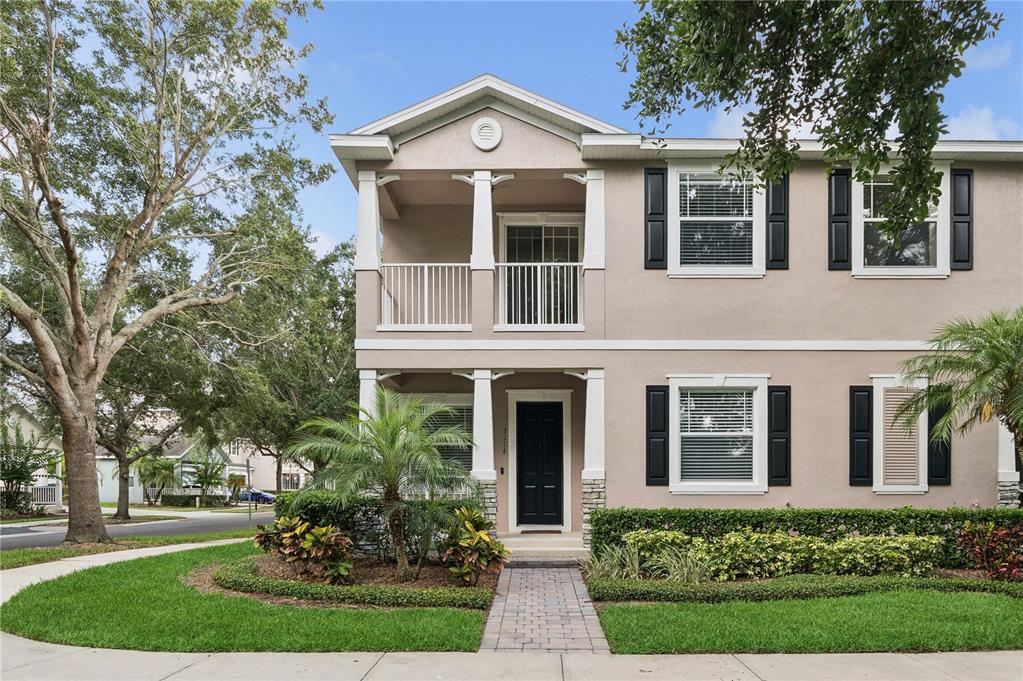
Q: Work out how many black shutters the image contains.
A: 8